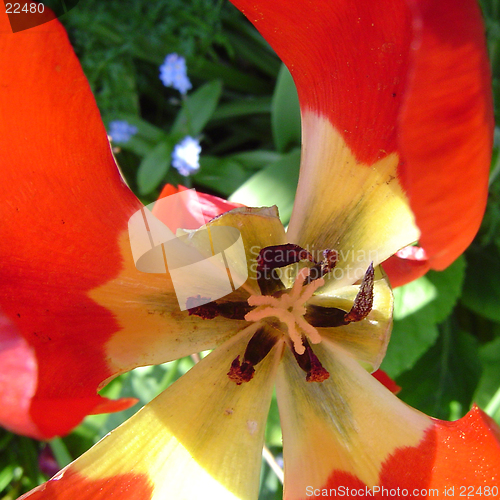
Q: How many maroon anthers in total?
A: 6